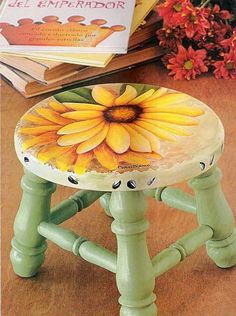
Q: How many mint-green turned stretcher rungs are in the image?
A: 4